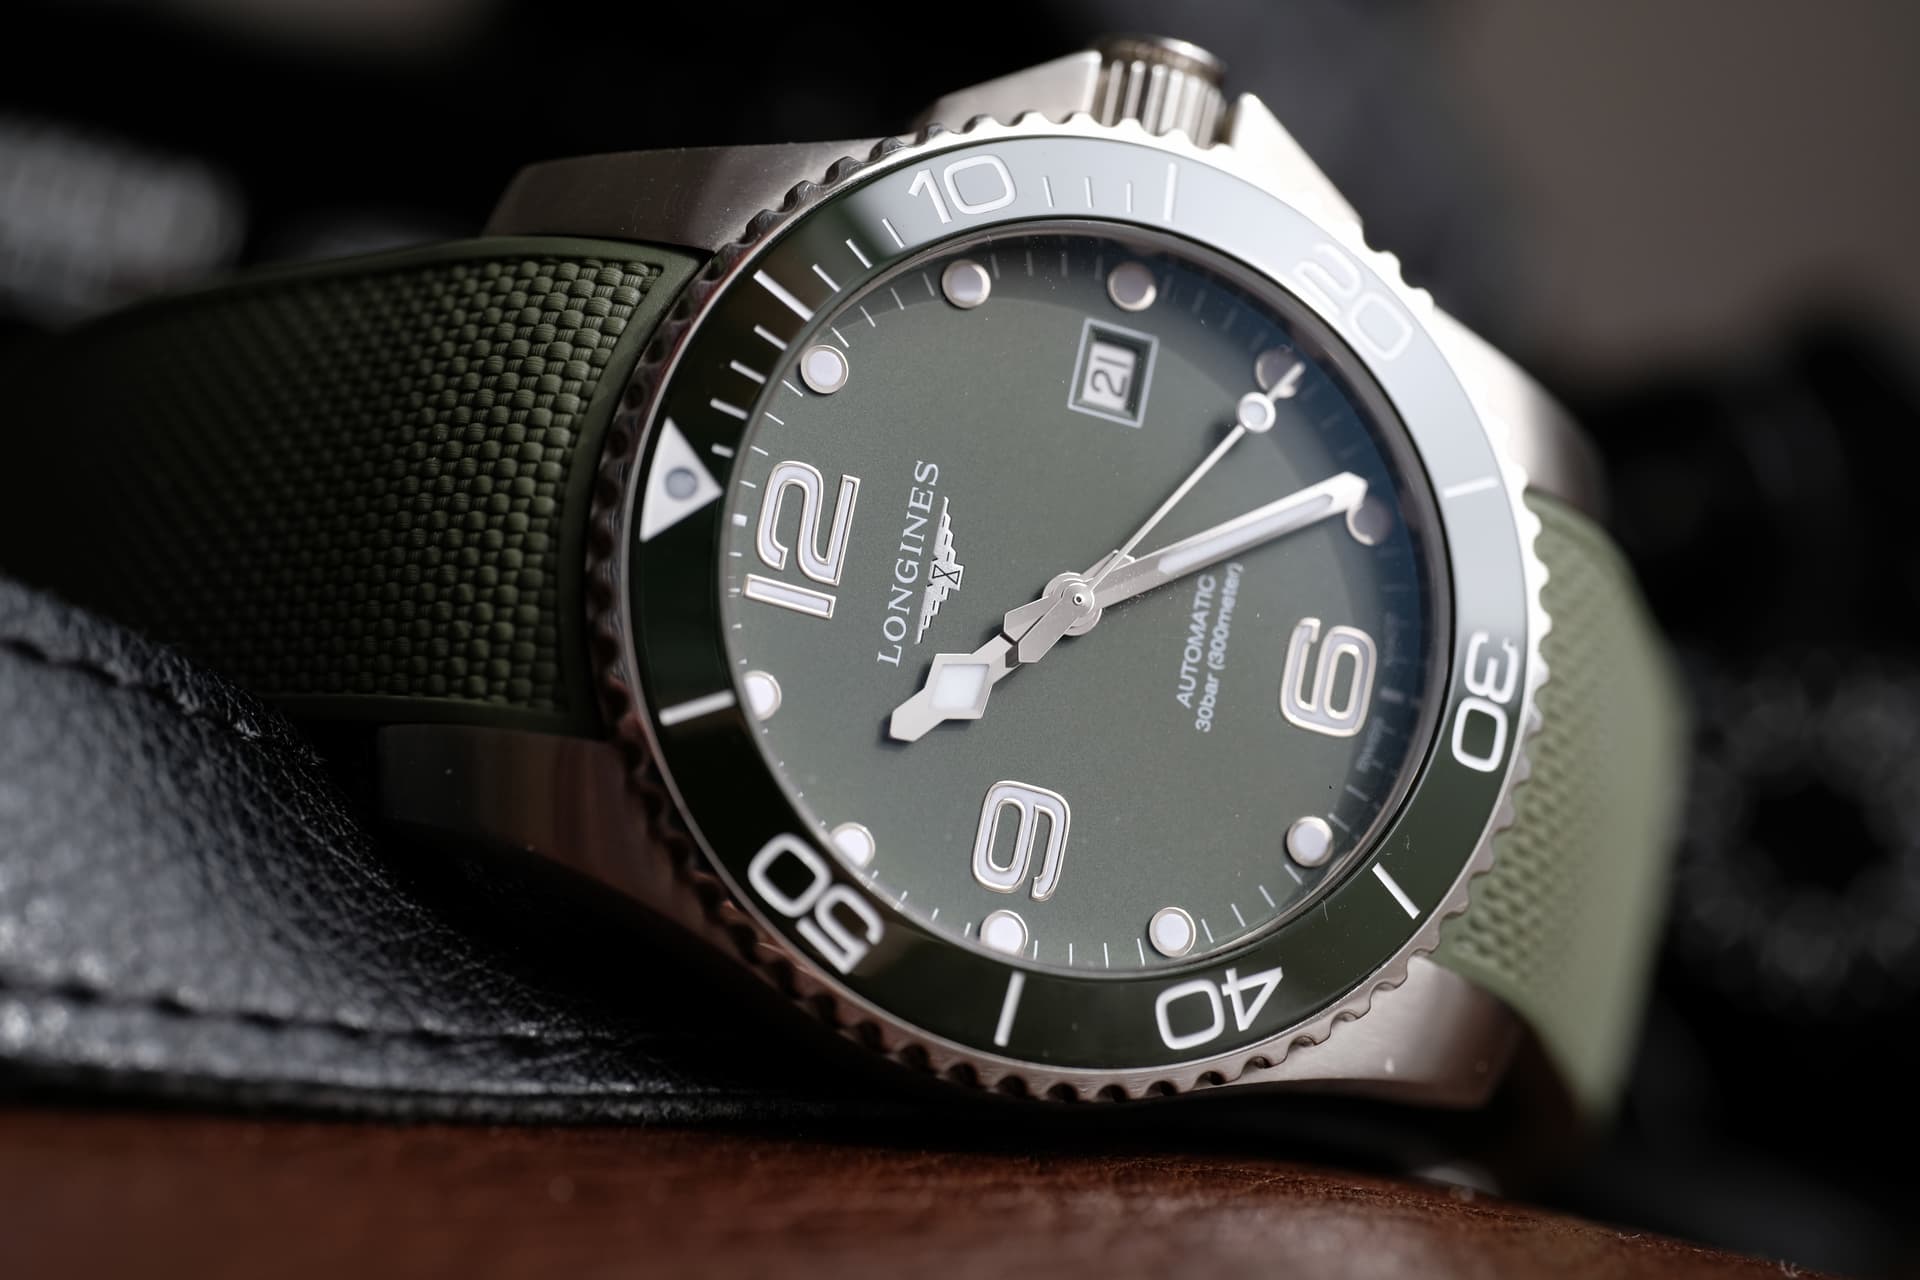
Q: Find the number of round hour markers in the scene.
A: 10